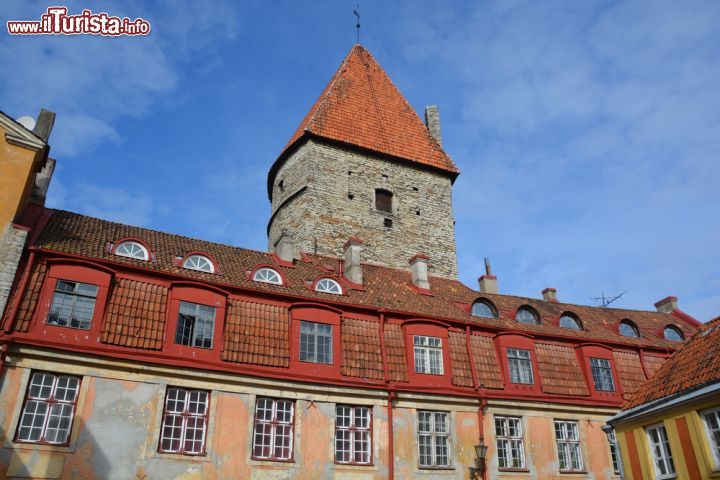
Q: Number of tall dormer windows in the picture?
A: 6